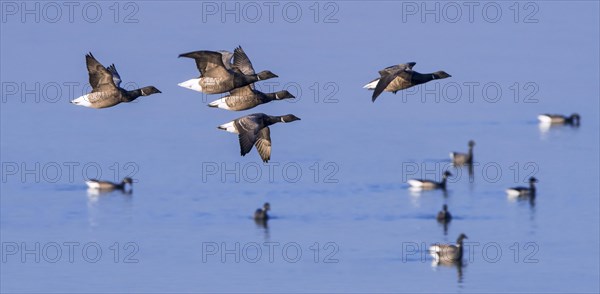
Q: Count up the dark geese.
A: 13